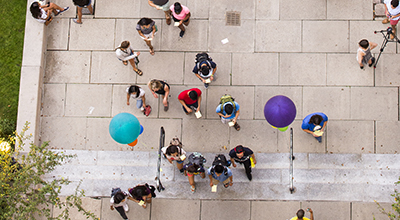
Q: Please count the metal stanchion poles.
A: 2